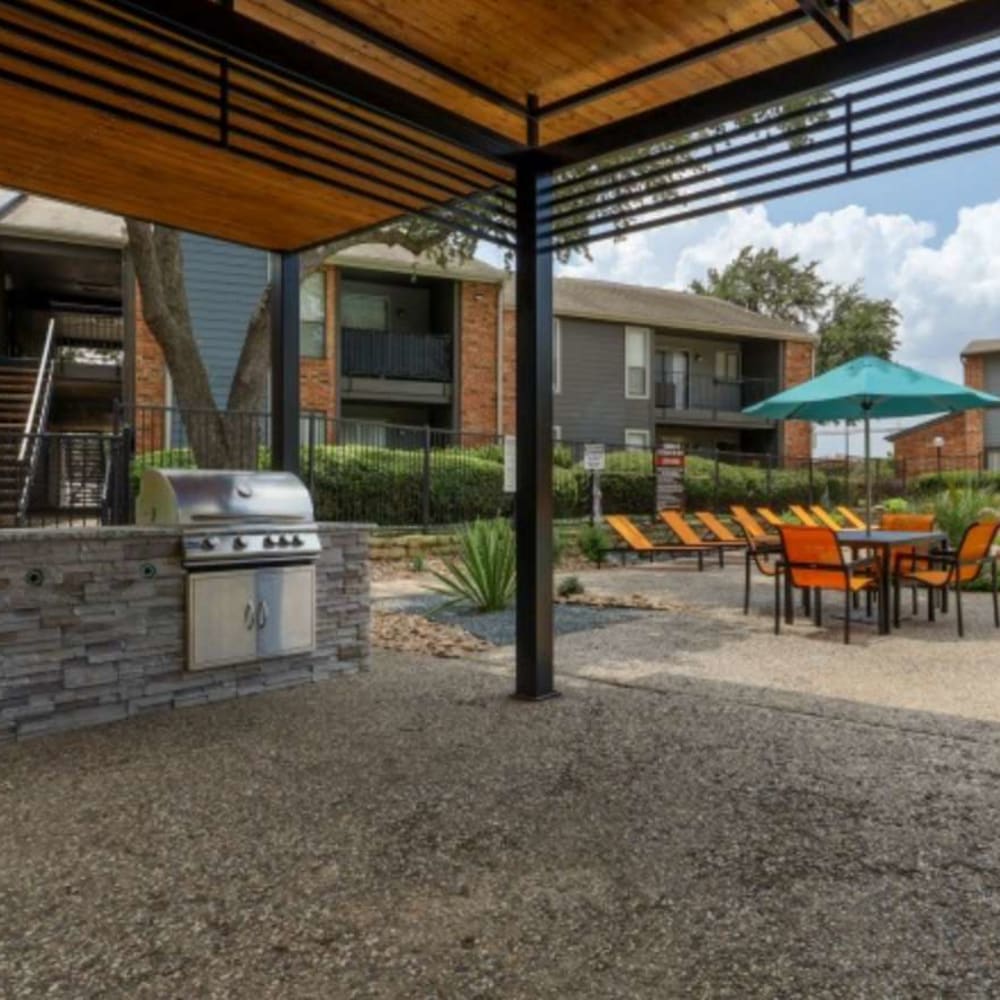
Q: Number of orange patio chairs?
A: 12